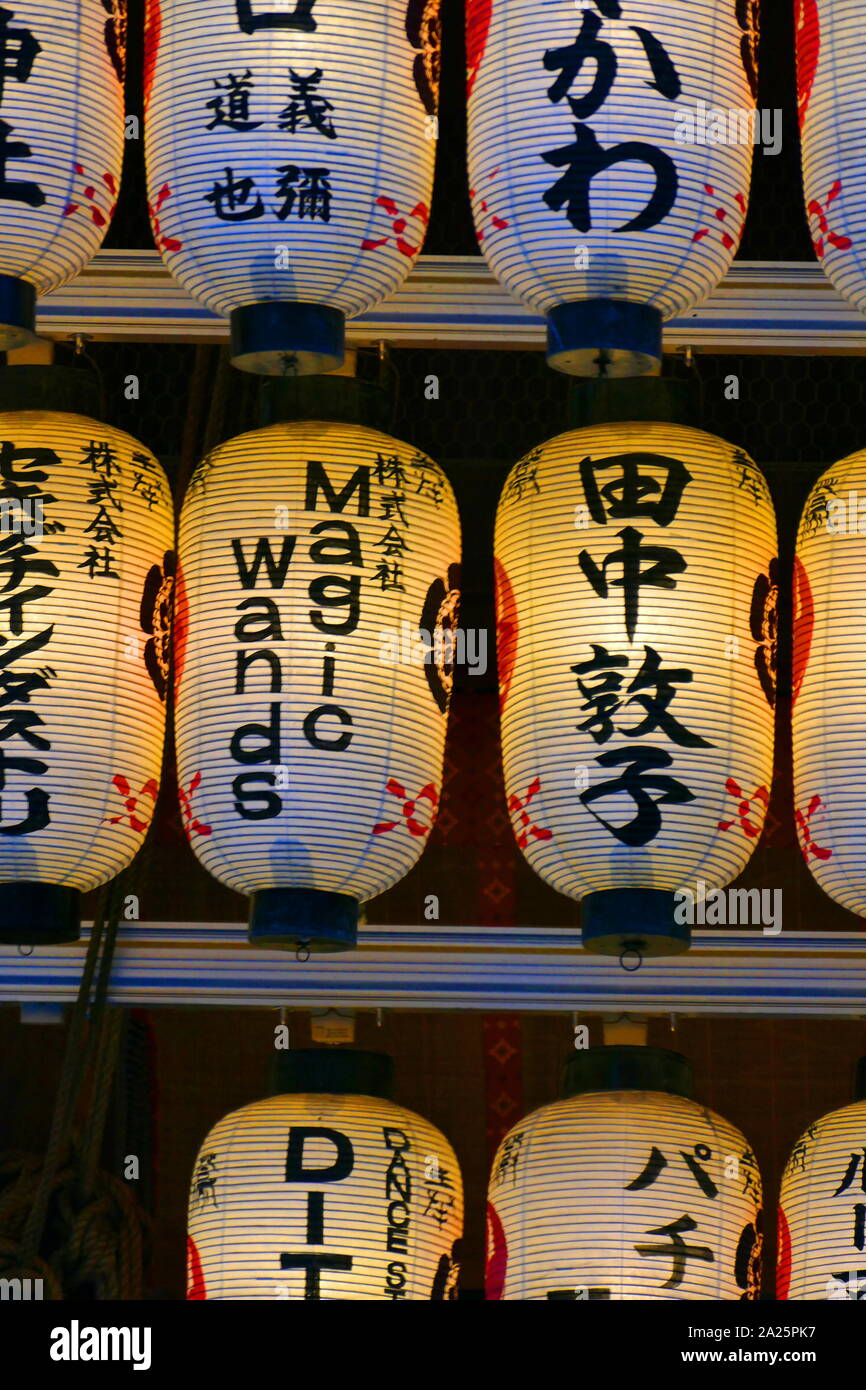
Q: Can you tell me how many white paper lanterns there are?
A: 11